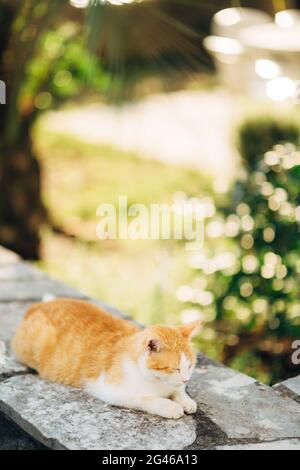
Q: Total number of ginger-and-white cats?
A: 1